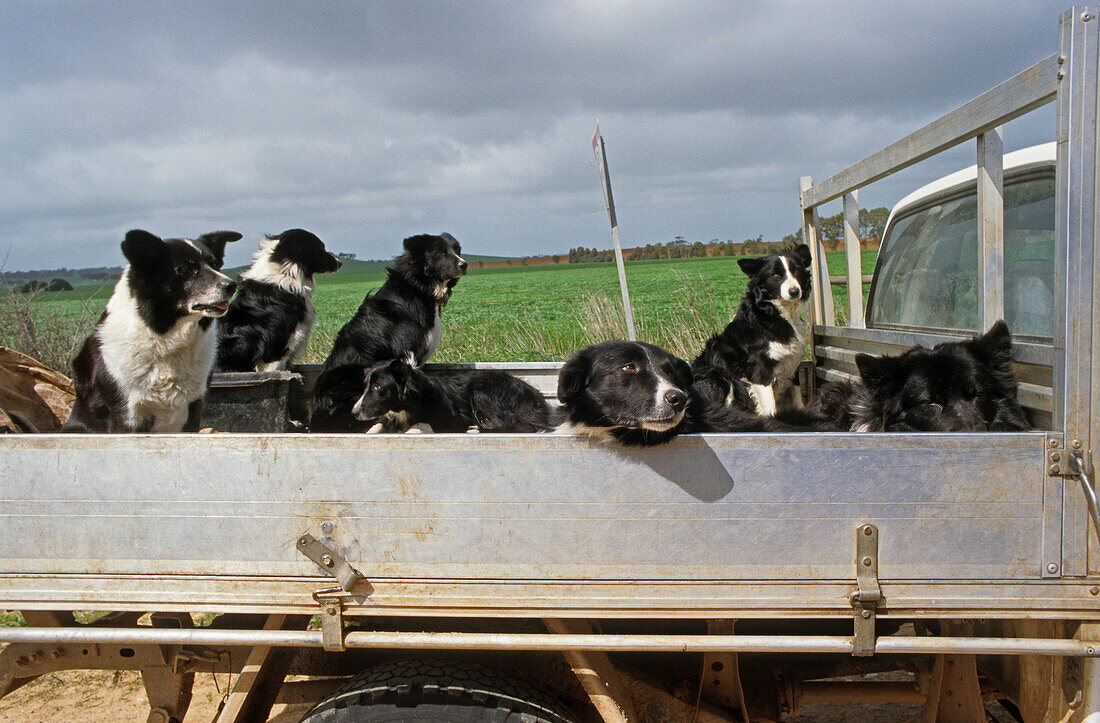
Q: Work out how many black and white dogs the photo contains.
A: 7